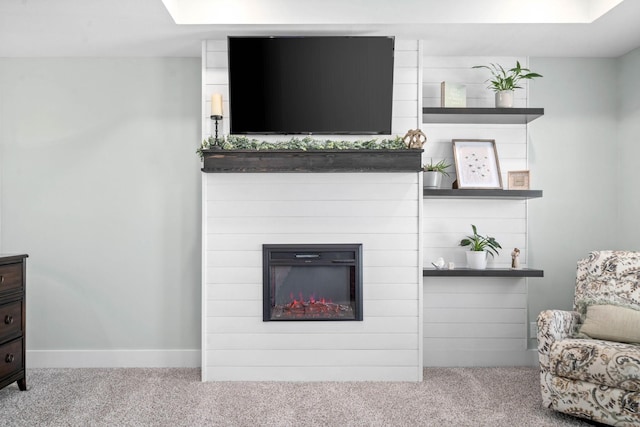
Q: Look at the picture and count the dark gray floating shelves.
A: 3